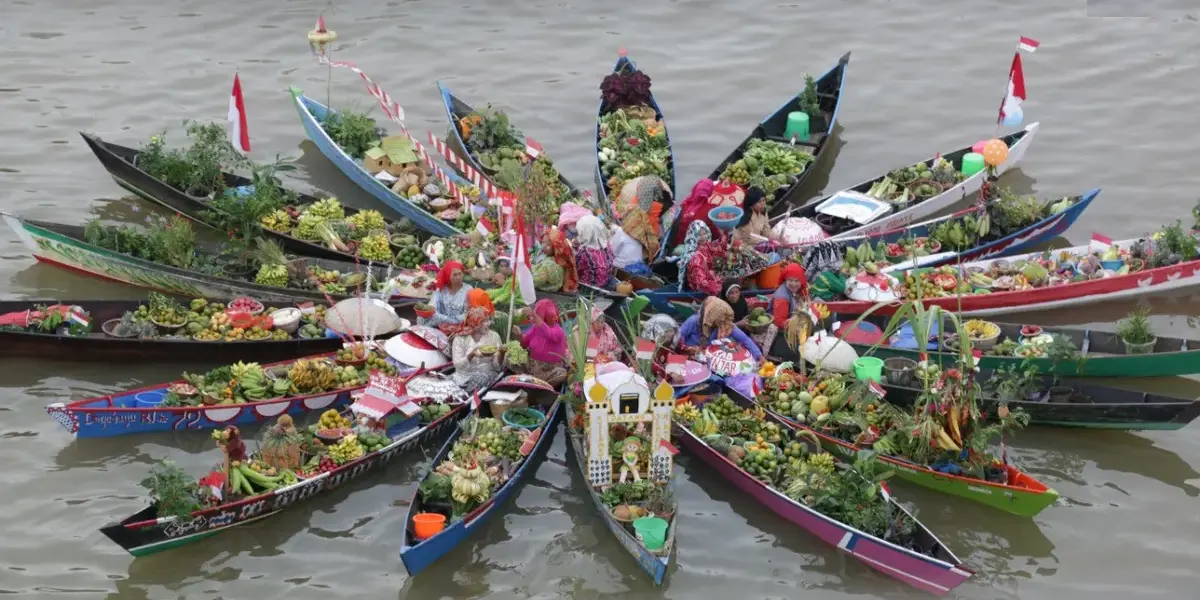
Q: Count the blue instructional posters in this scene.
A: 0